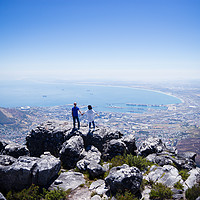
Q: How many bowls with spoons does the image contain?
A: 0